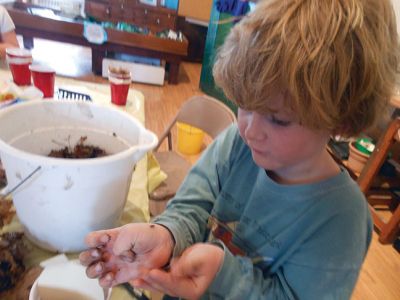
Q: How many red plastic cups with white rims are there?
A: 3